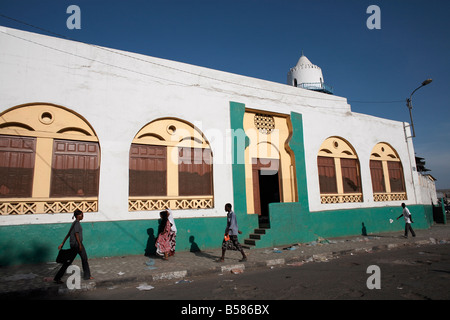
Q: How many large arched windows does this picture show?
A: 4